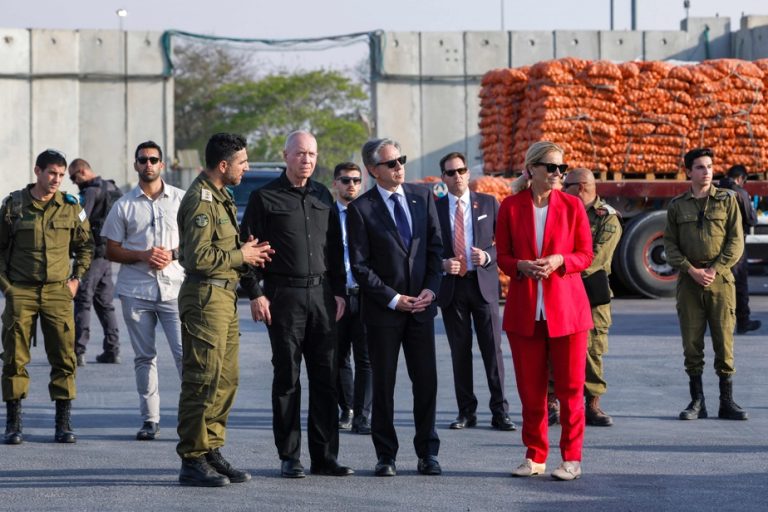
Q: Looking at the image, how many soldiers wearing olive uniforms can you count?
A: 4